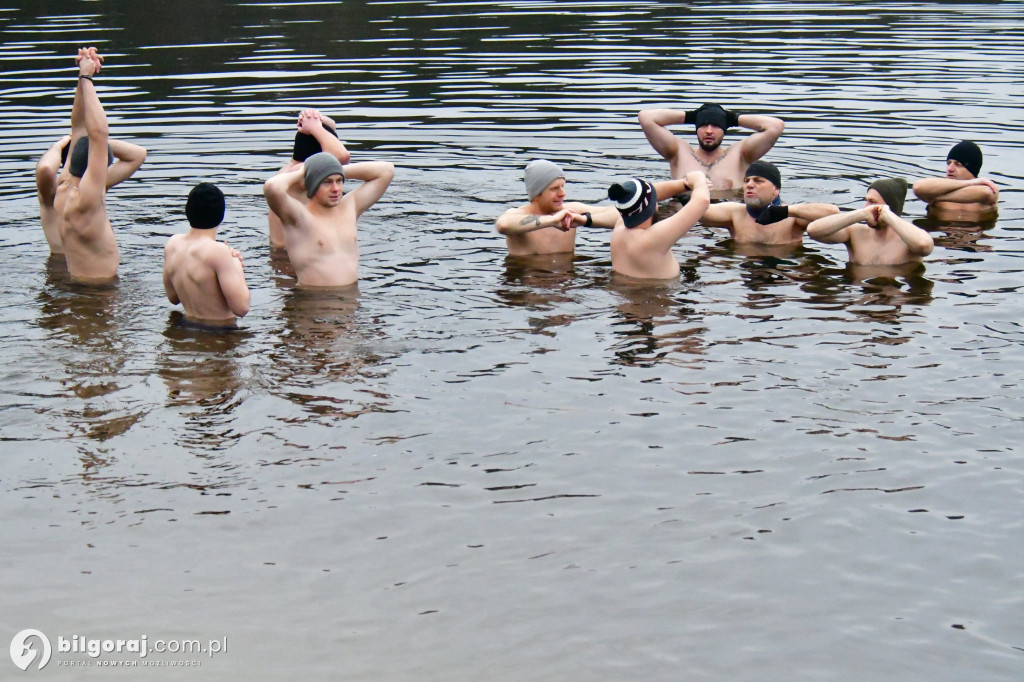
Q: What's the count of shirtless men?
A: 11